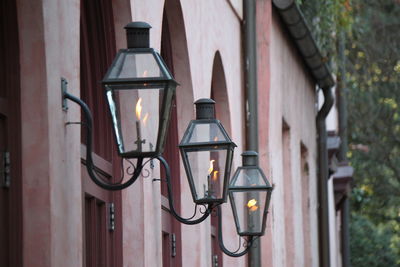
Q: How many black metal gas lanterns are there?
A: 3